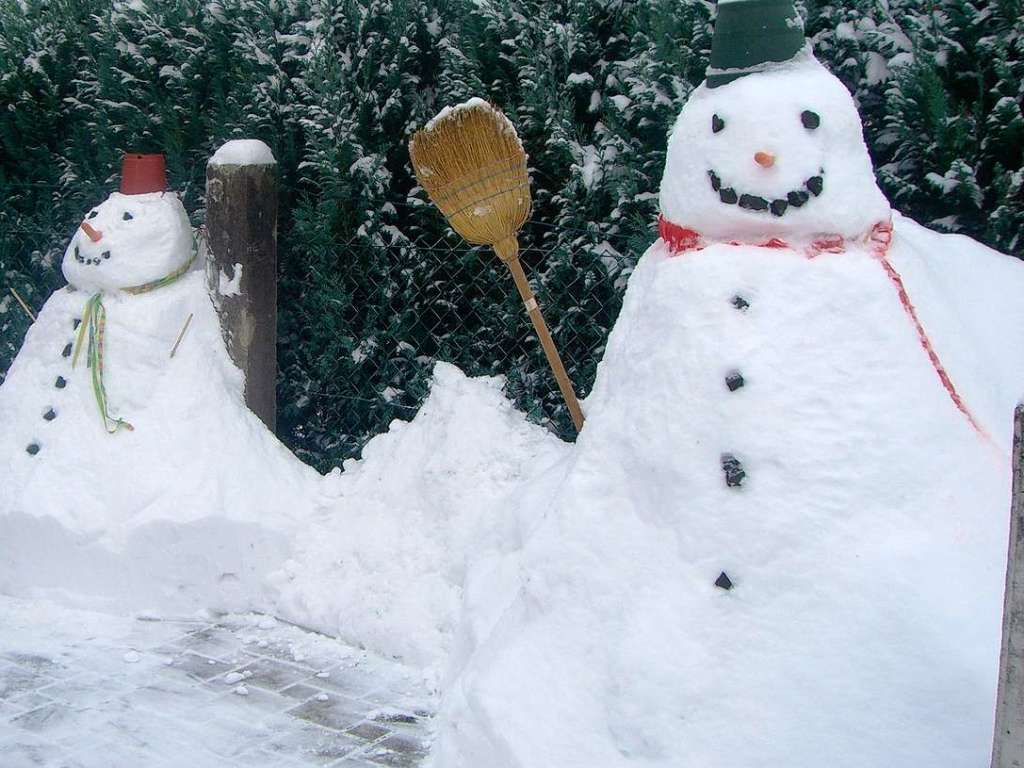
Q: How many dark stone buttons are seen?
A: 9